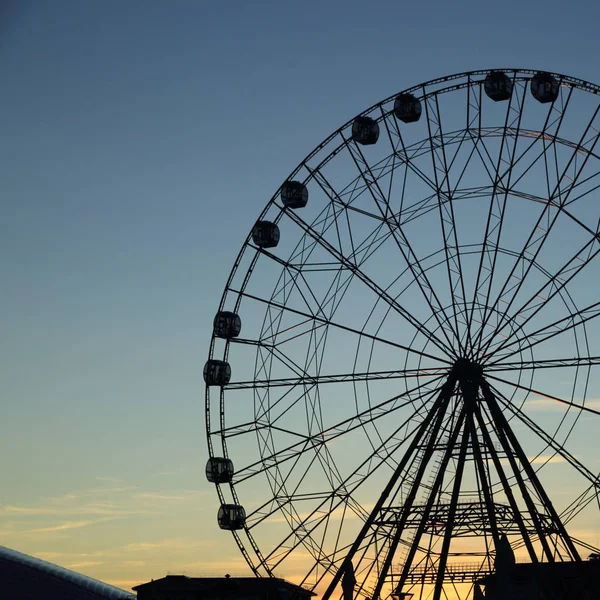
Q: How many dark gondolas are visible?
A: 10